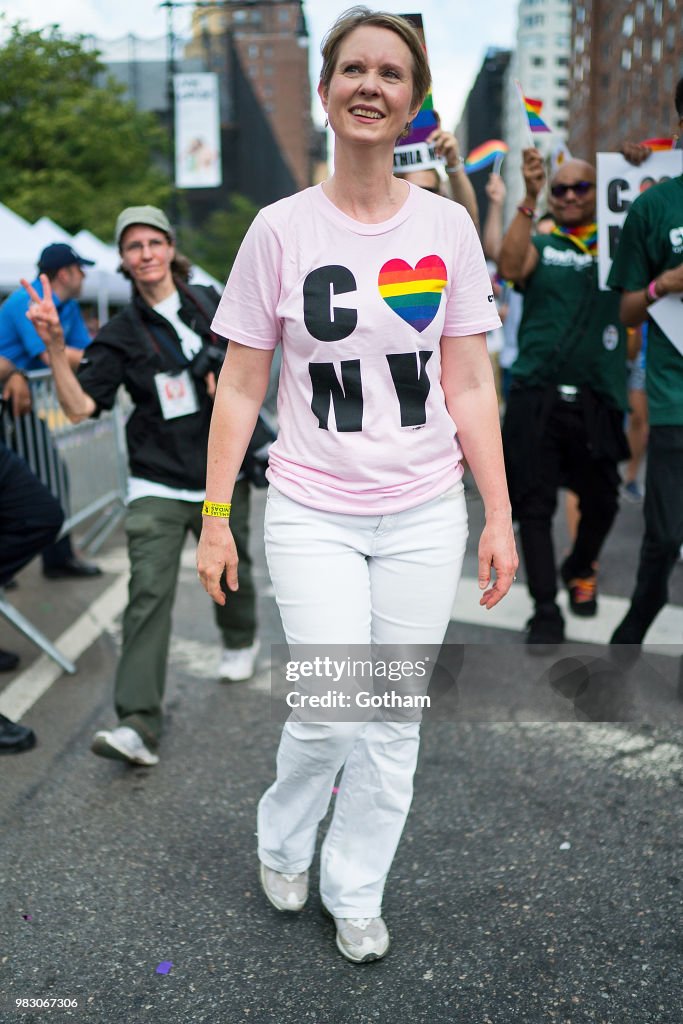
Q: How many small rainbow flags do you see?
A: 3